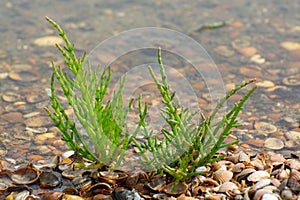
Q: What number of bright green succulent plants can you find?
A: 2